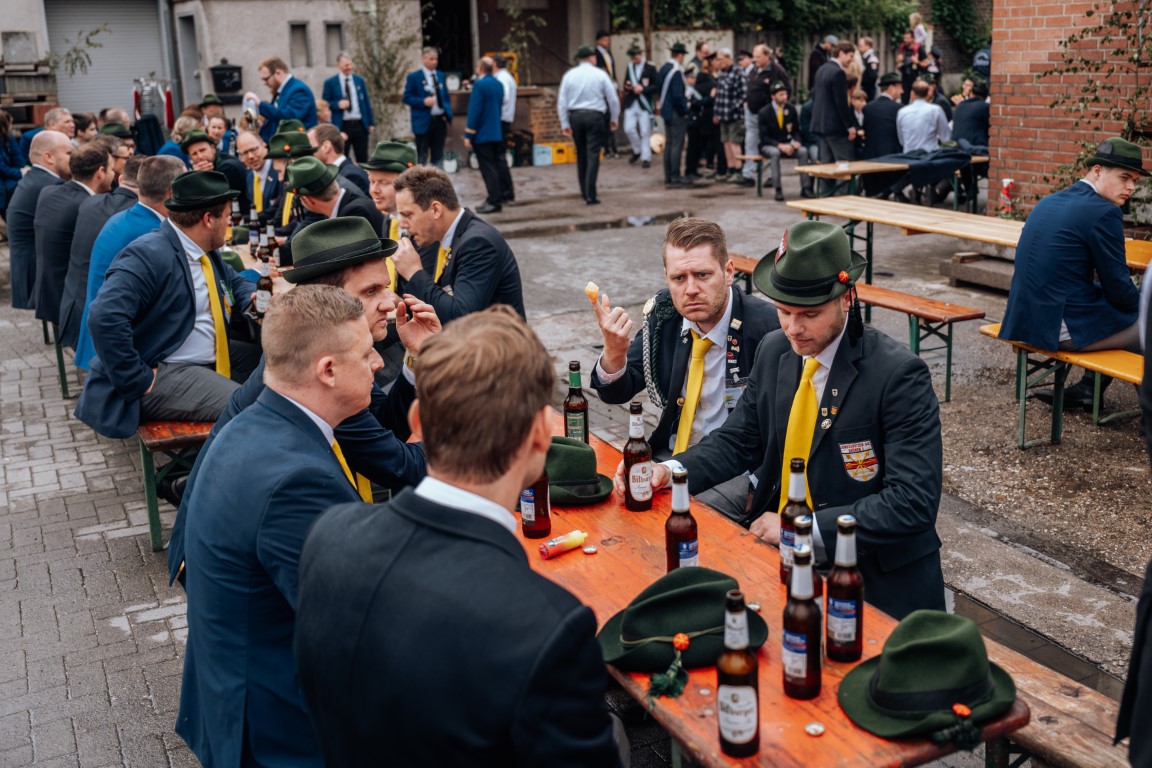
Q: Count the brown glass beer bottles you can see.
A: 14